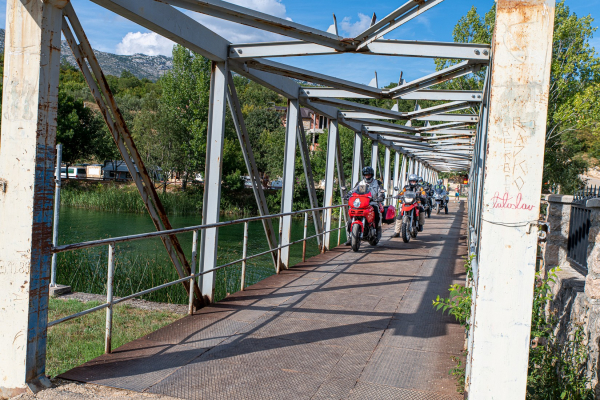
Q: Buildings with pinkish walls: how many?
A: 1